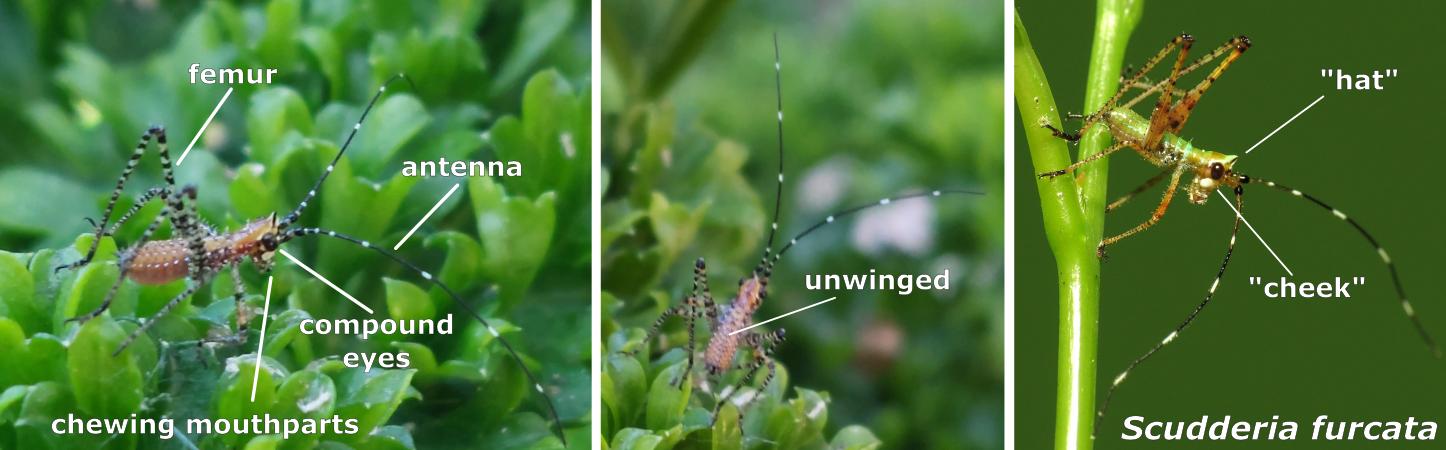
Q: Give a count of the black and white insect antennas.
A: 6